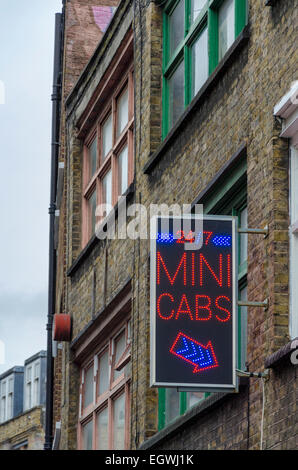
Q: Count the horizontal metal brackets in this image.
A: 3